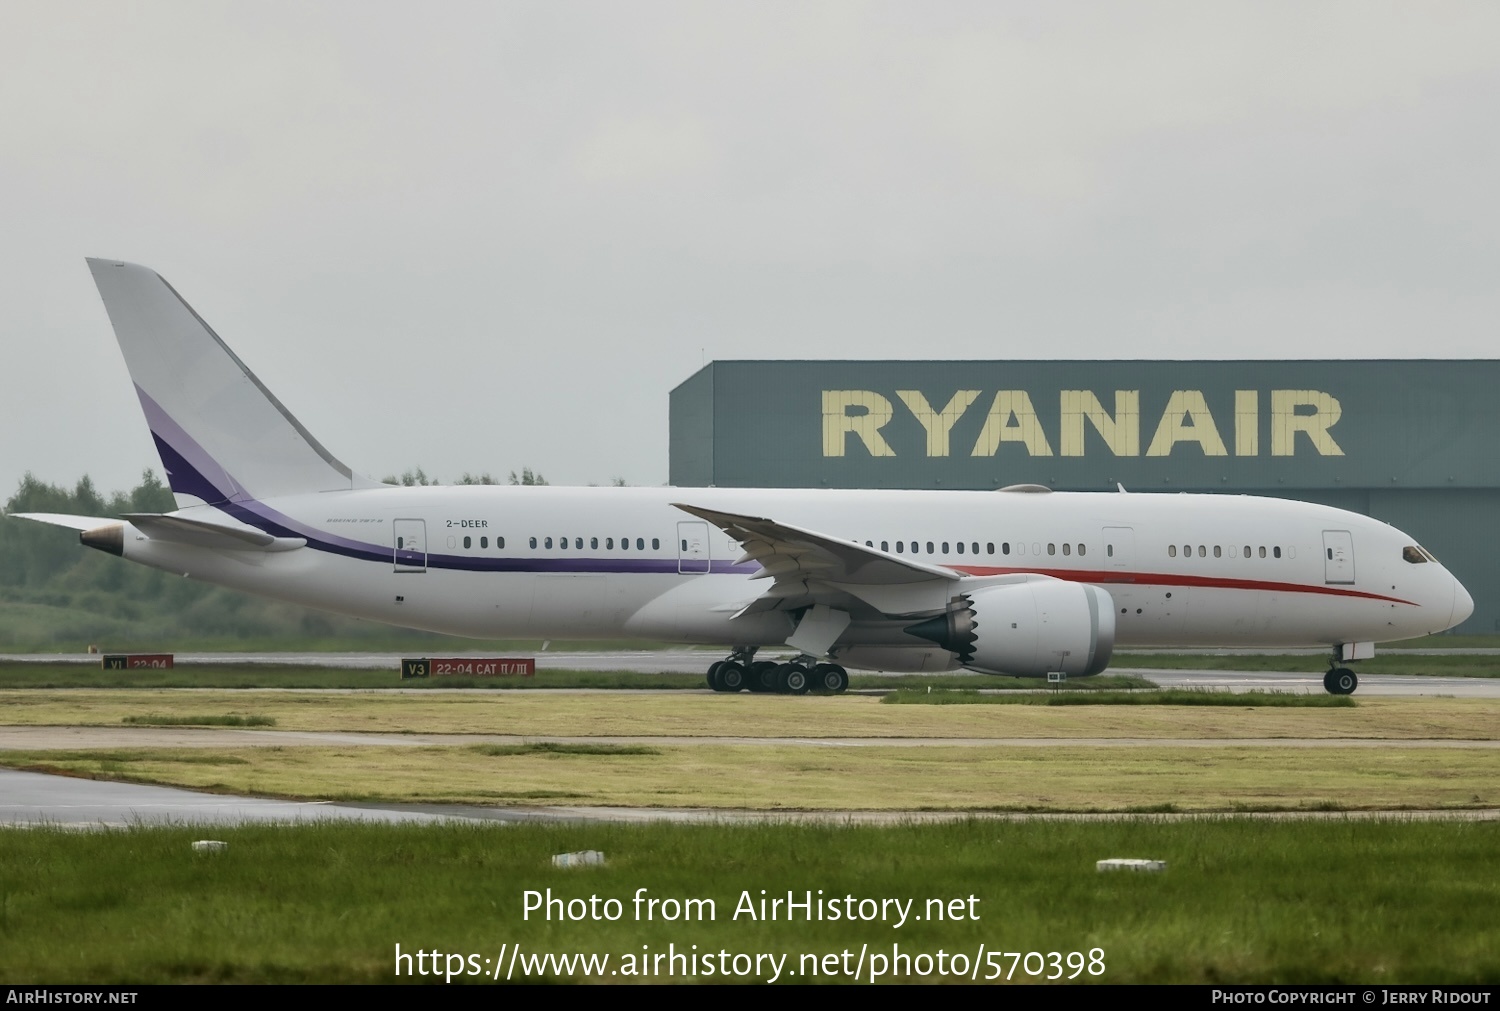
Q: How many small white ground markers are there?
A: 3